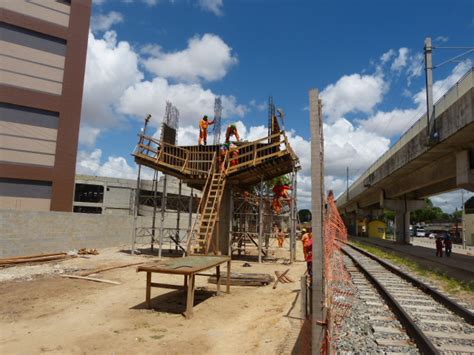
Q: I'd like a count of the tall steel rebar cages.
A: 3